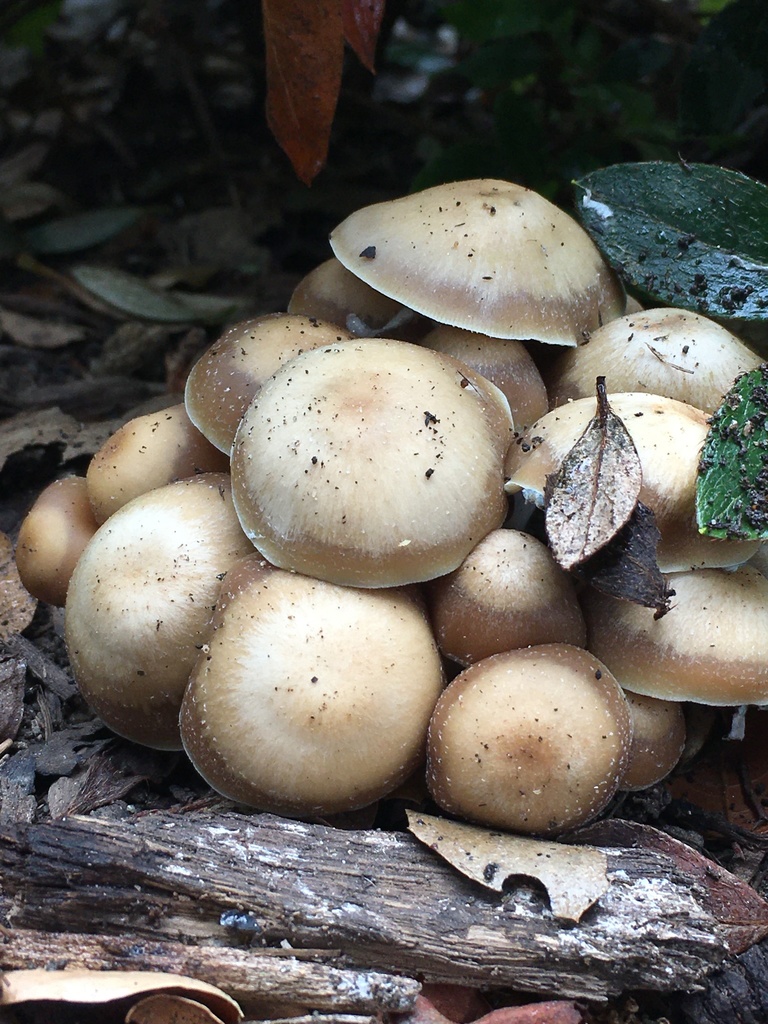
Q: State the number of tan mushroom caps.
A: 15